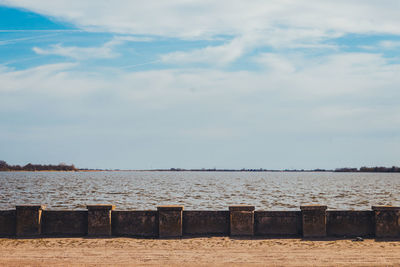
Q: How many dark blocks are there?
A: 6